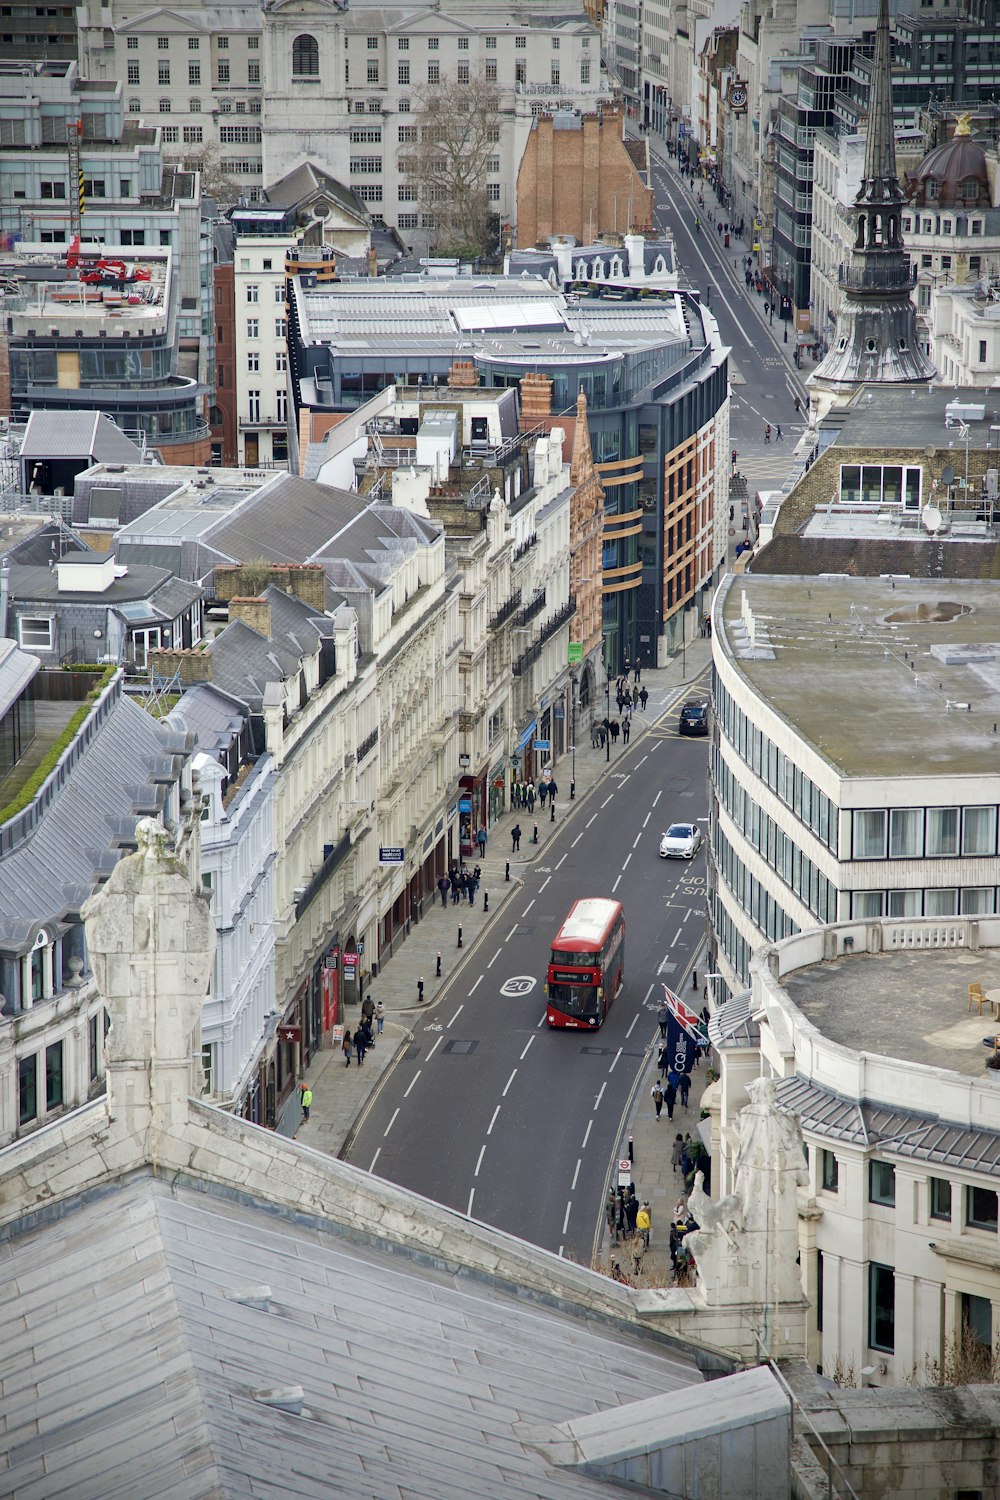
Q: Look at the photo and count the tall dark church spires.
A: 1